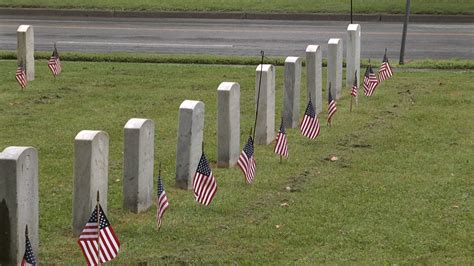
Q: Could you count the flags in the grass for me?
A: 13